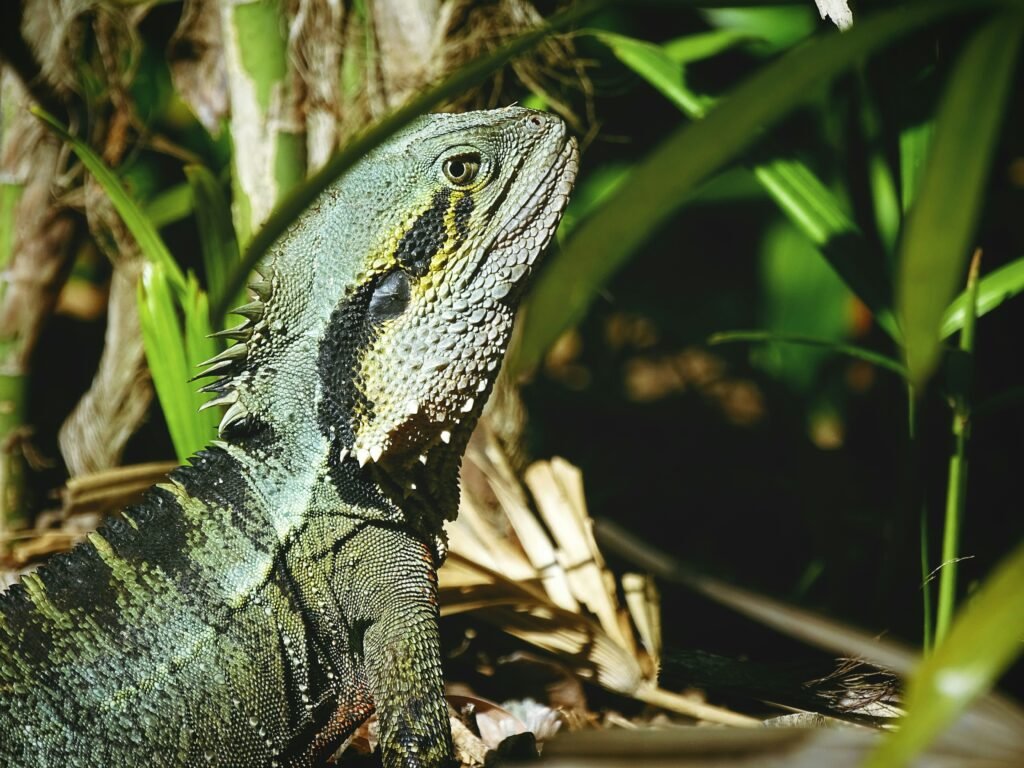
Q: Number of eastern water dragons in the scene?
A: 1